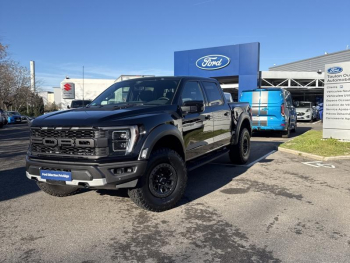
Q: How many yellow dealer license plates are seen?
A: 0